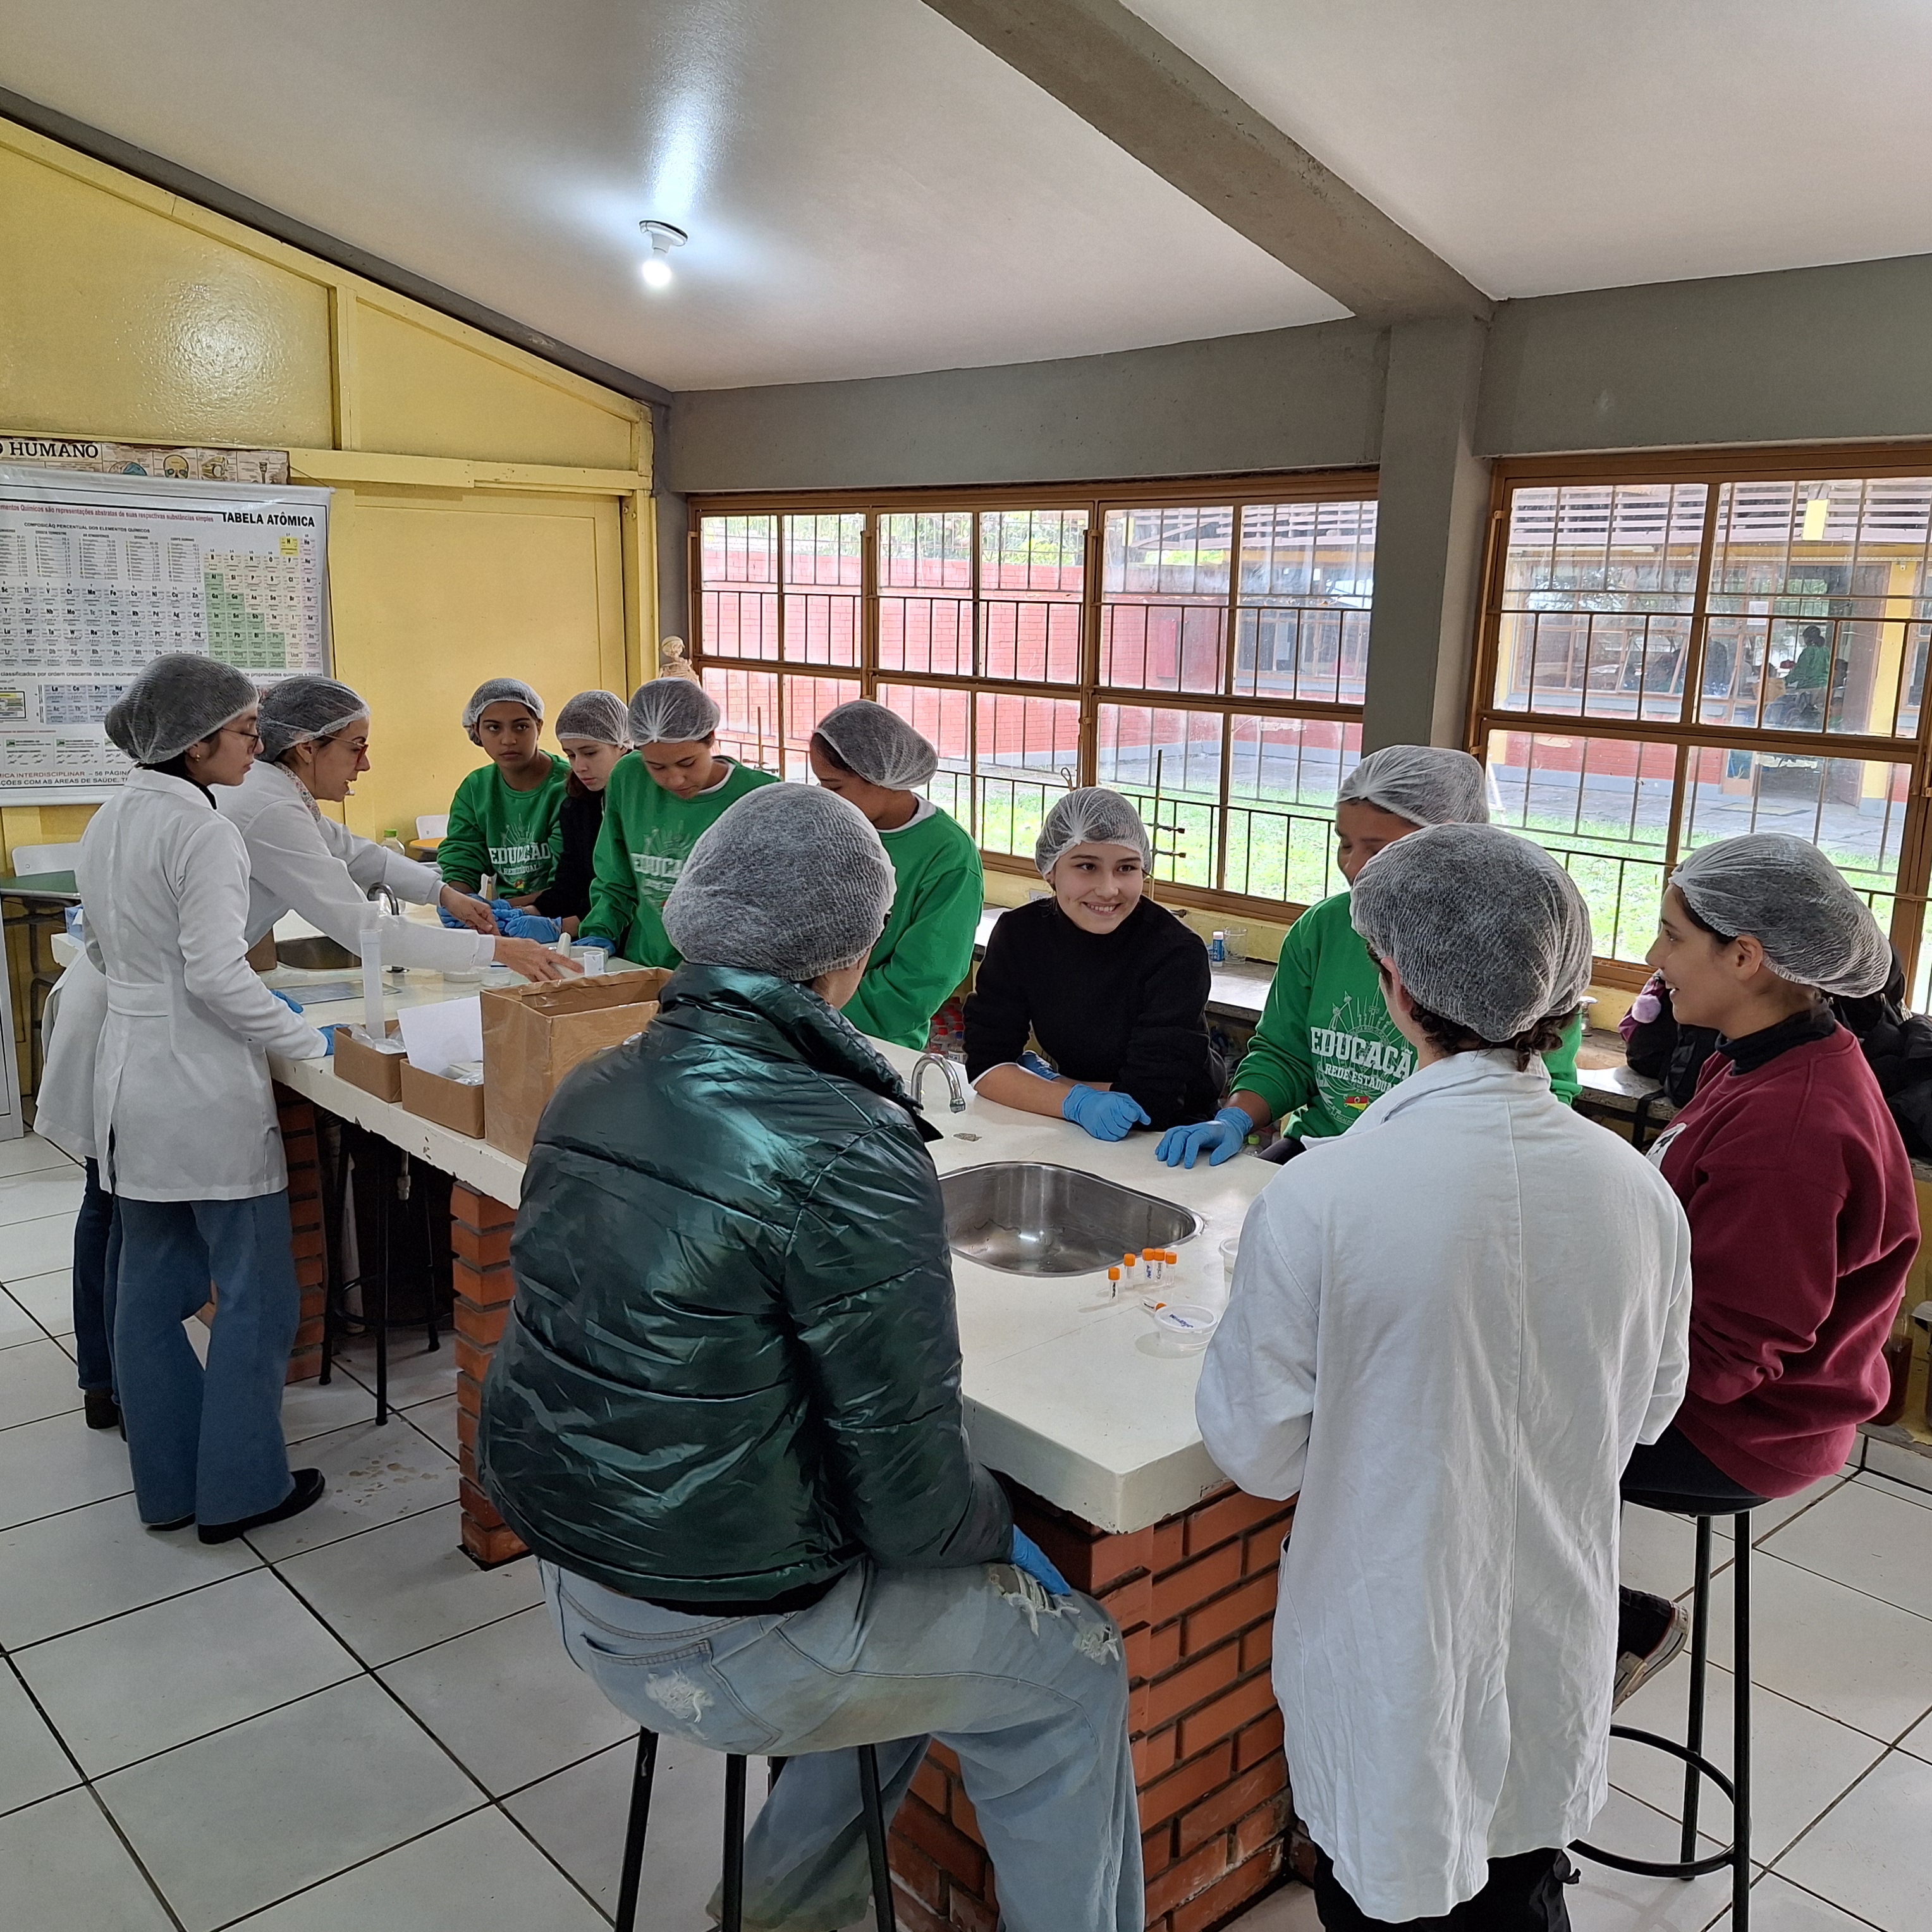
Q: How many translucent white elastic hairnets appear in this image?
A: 11